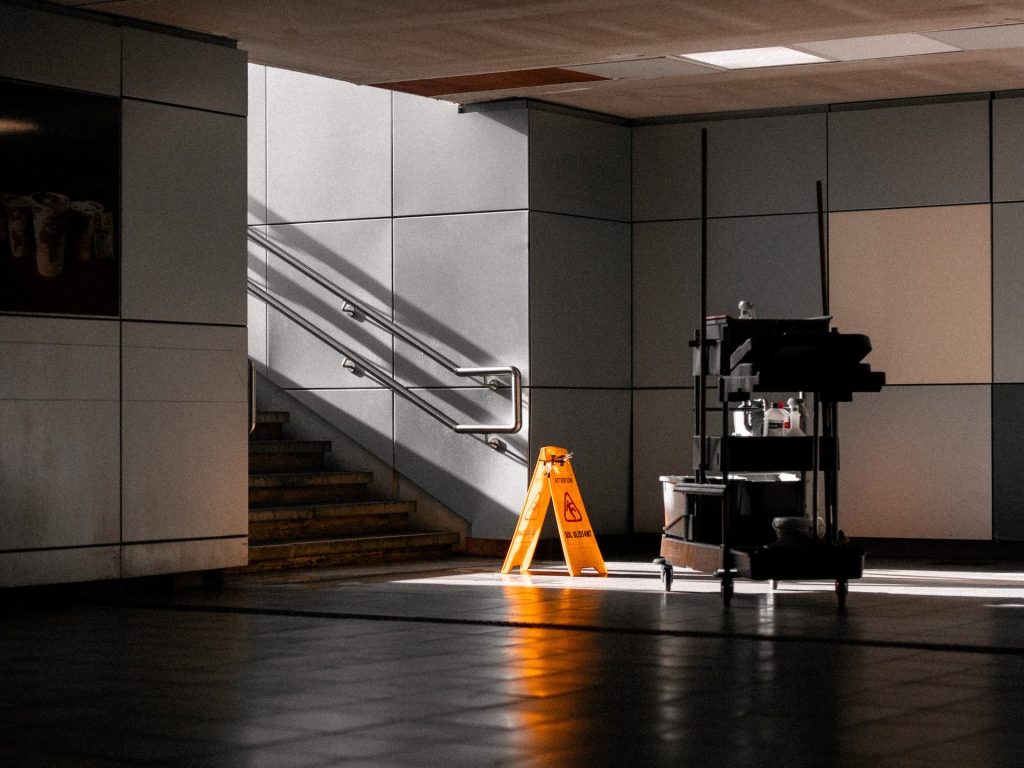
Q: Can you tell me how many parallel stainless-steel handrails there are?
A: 2